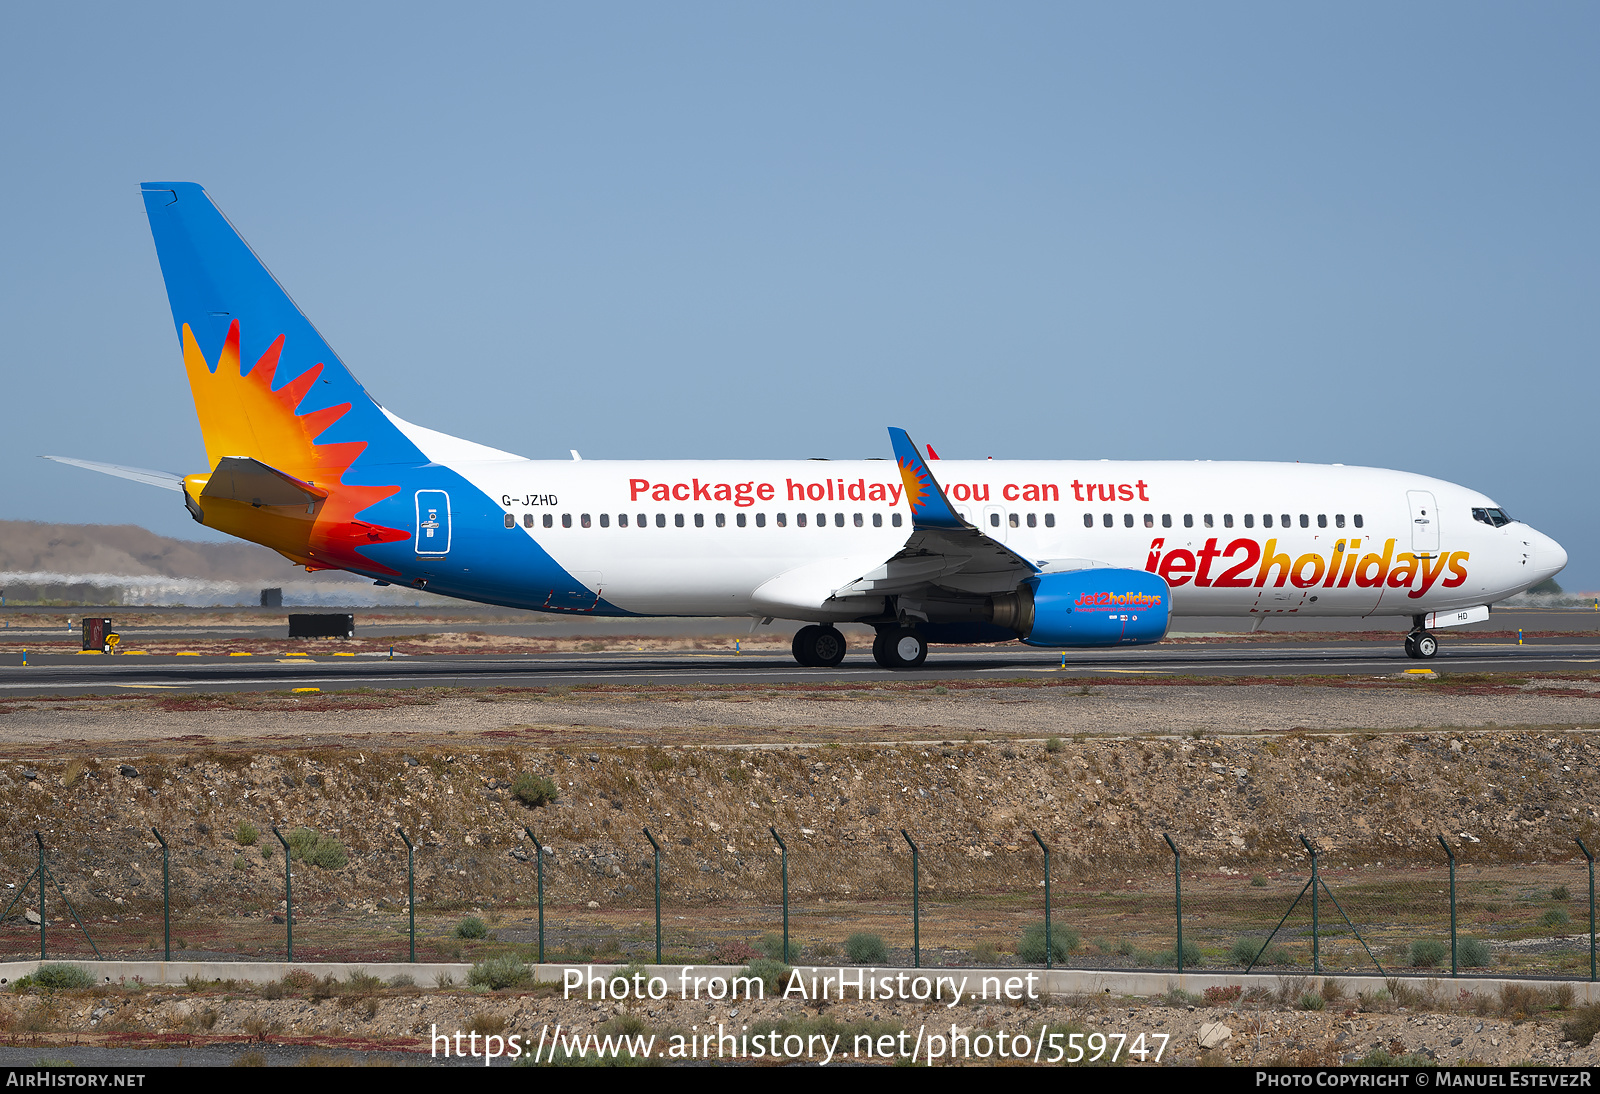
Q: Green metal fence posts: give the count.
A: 13